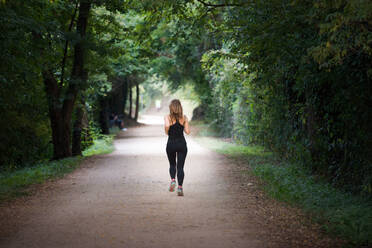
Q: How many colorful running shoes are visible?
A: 2